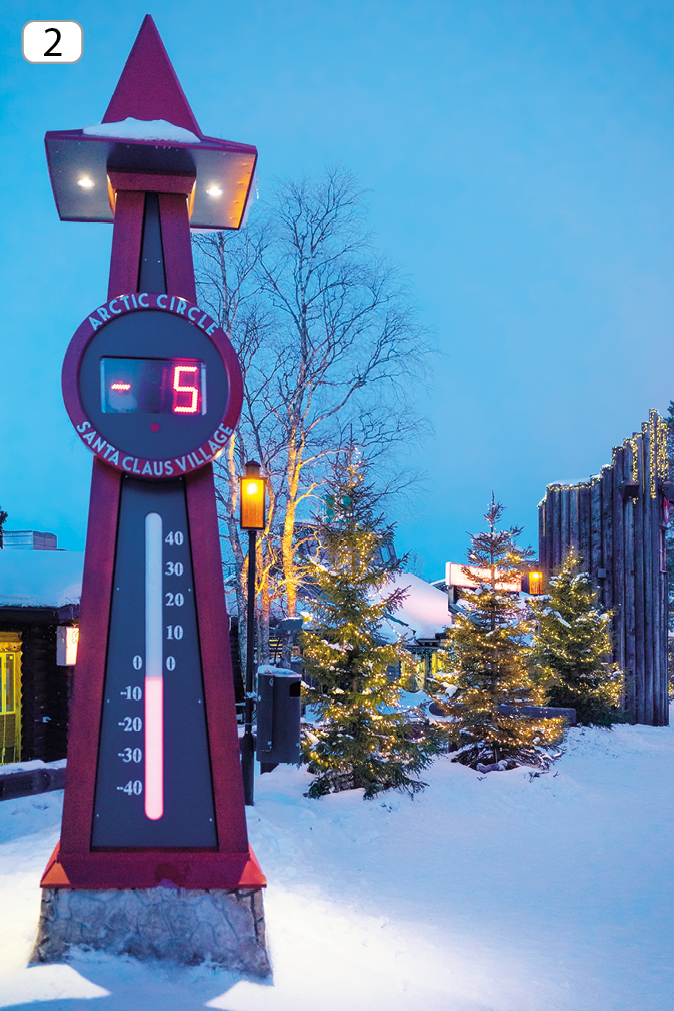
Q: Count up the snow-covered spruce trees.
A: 3